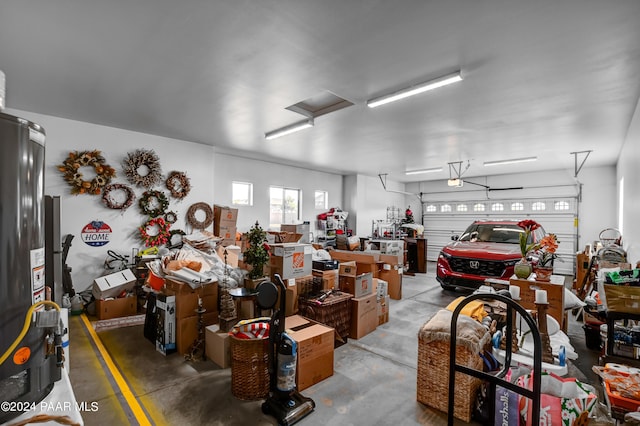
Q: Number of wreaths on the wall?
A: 9